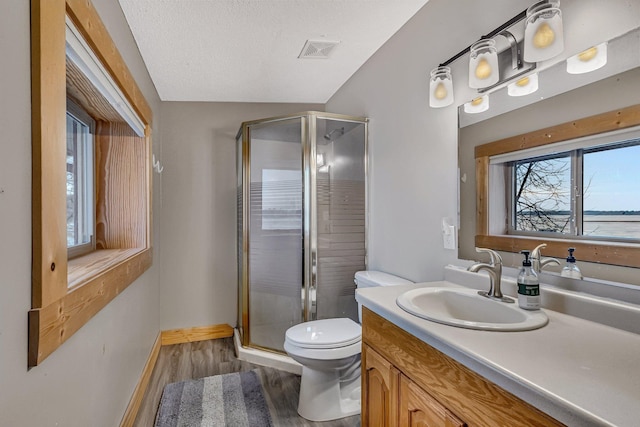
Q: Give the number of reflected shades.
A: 3